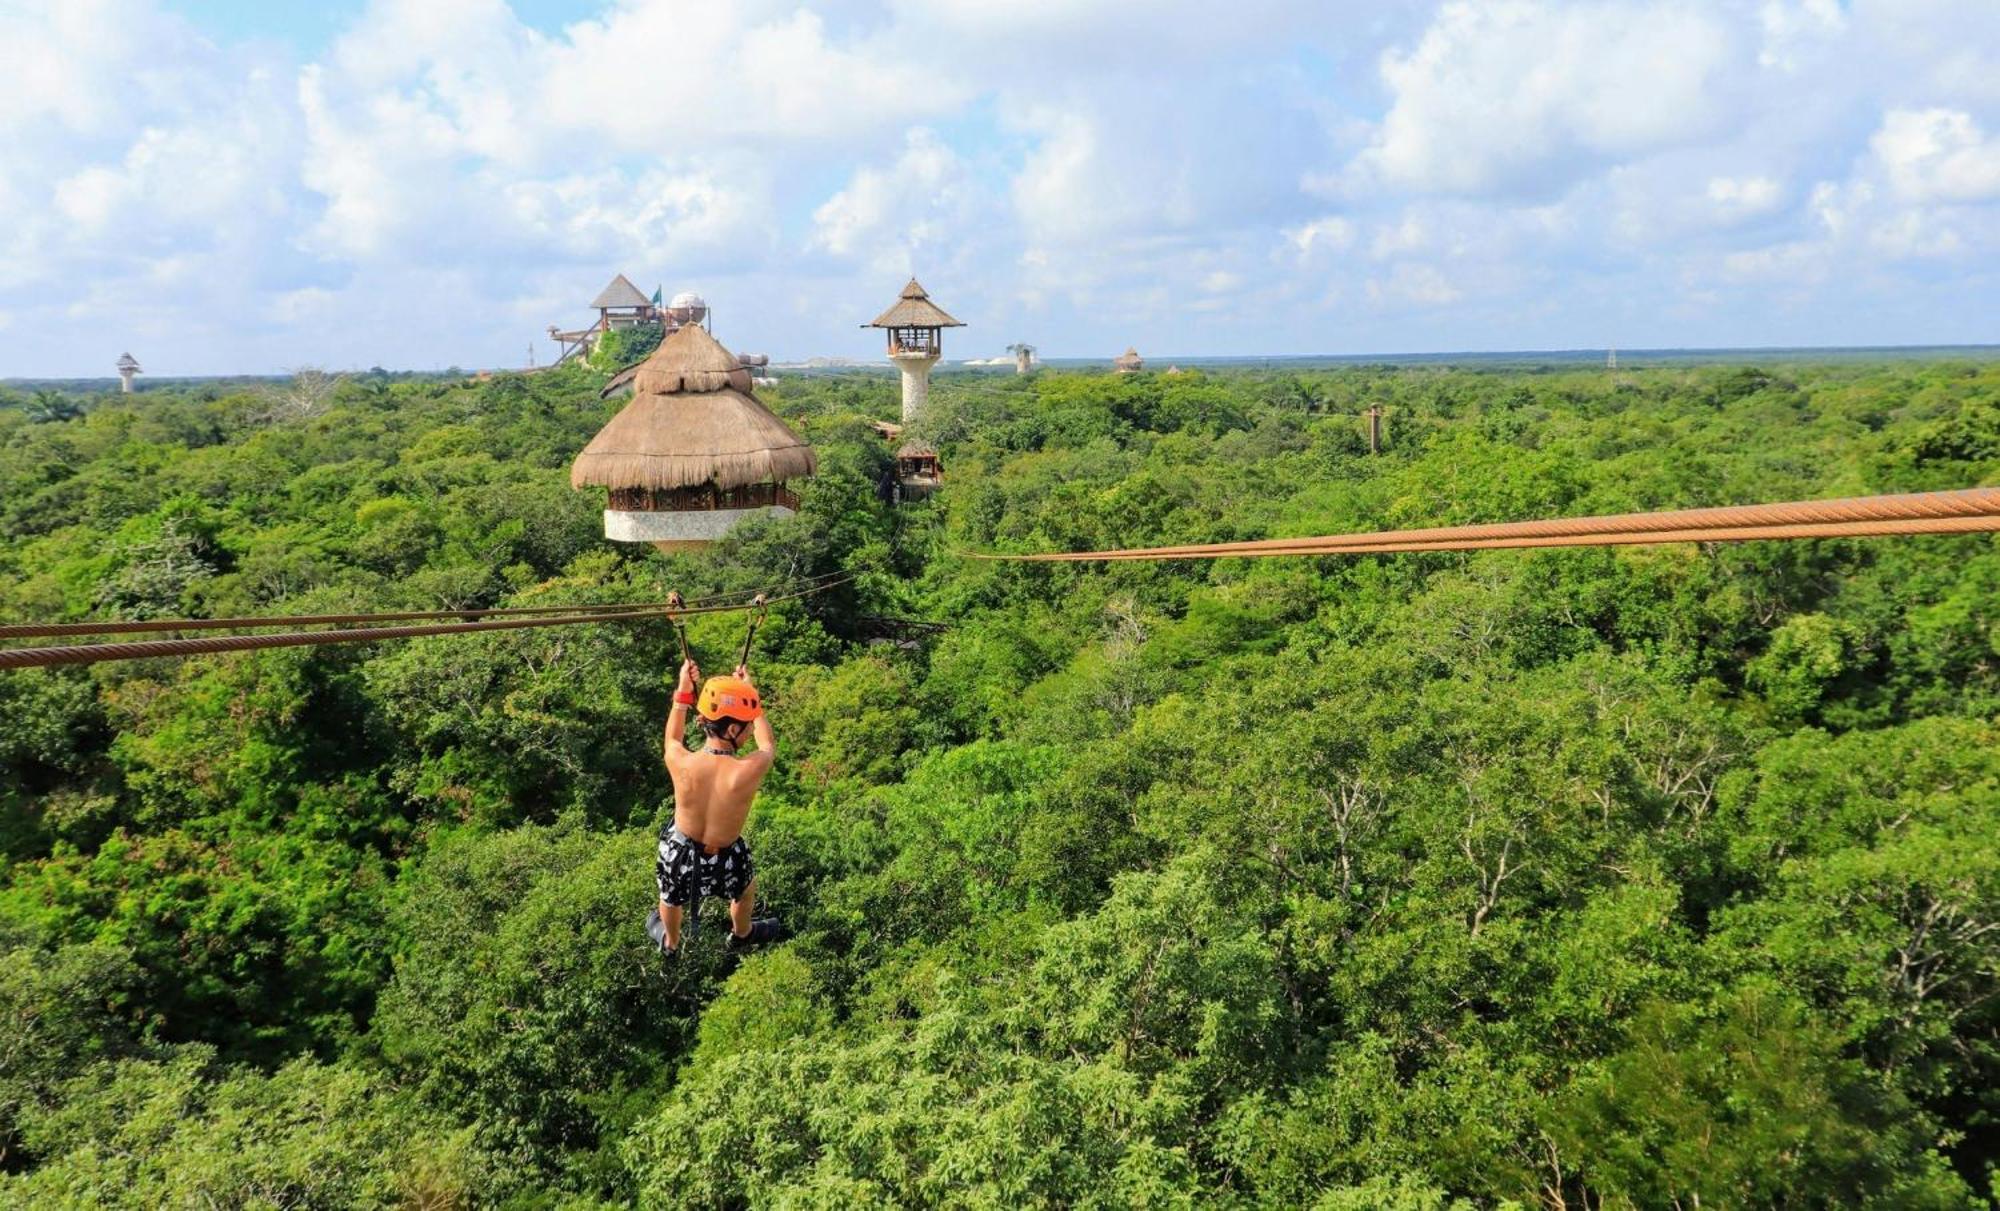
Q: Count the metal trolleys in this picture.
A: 2